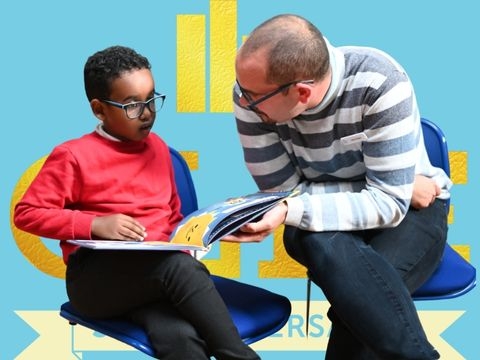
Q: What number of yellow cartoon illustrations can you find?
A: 1